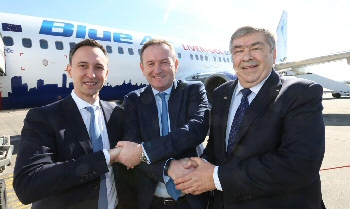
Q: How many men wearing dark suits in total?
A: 3